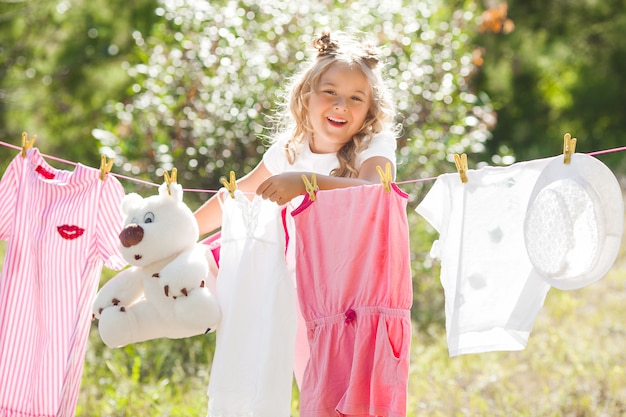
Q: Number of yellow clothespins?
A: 8